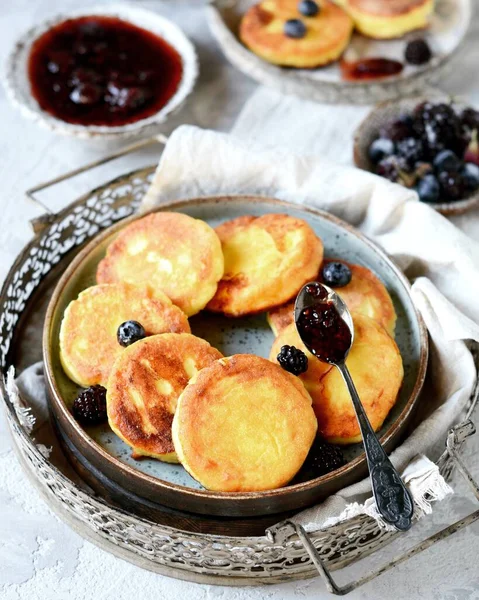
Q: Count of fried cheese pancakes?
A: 9